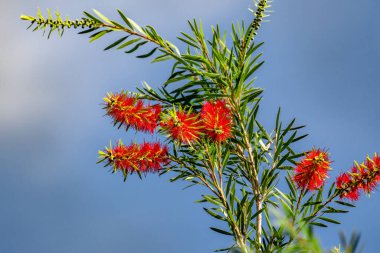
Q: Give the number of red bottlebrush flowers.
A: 6